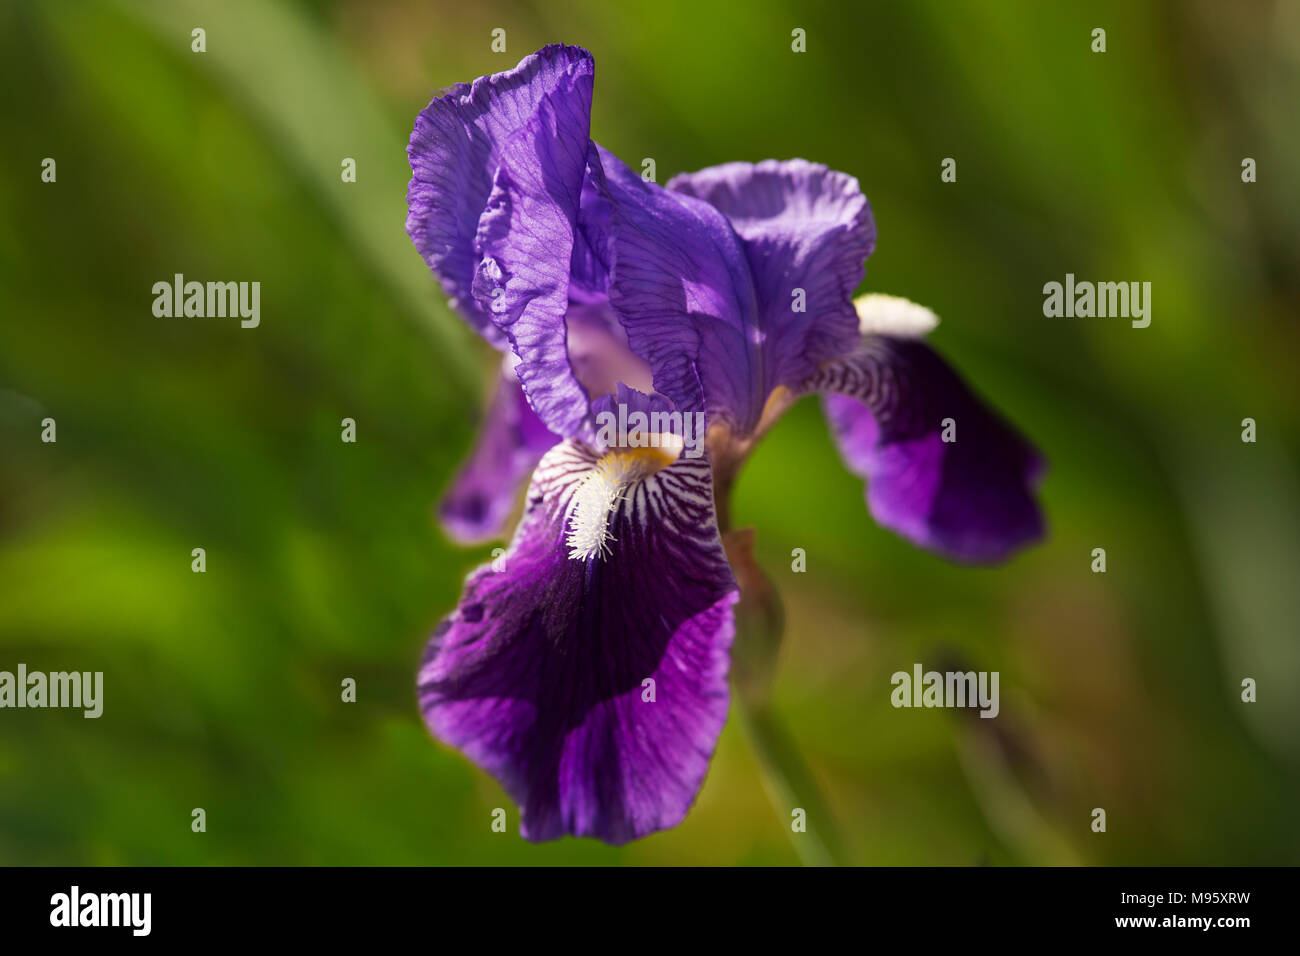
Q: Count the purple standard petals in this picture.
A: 3